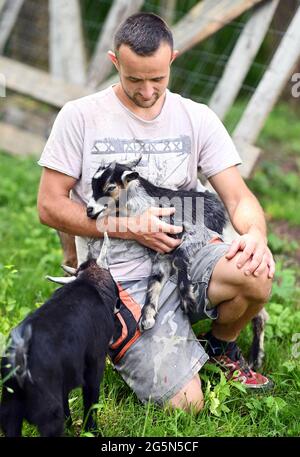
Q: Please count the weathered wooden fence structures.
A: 1